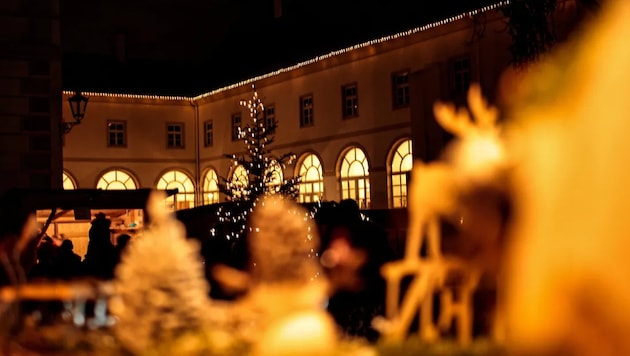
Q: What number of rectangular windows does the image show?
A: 9